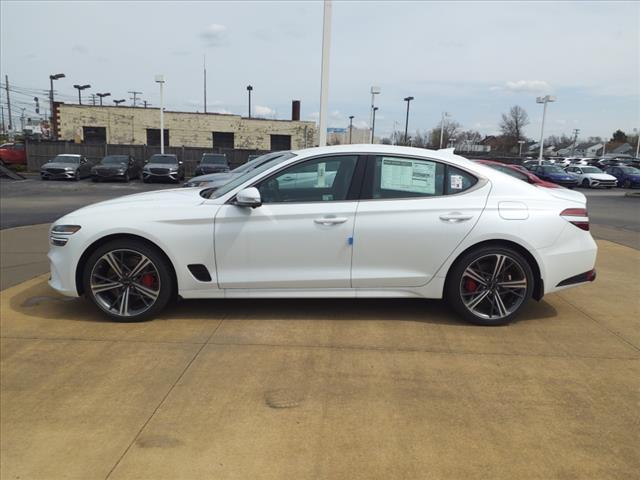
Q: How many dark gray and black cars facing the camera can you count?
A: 4